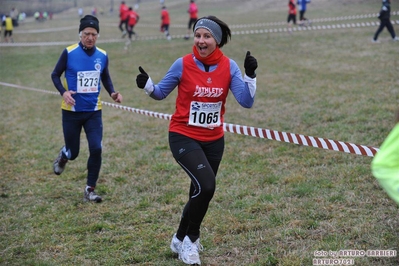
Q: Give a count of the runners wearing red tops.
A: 6